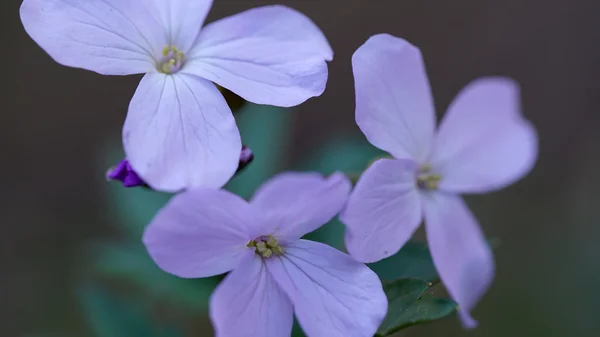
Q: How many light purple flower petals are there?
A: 12